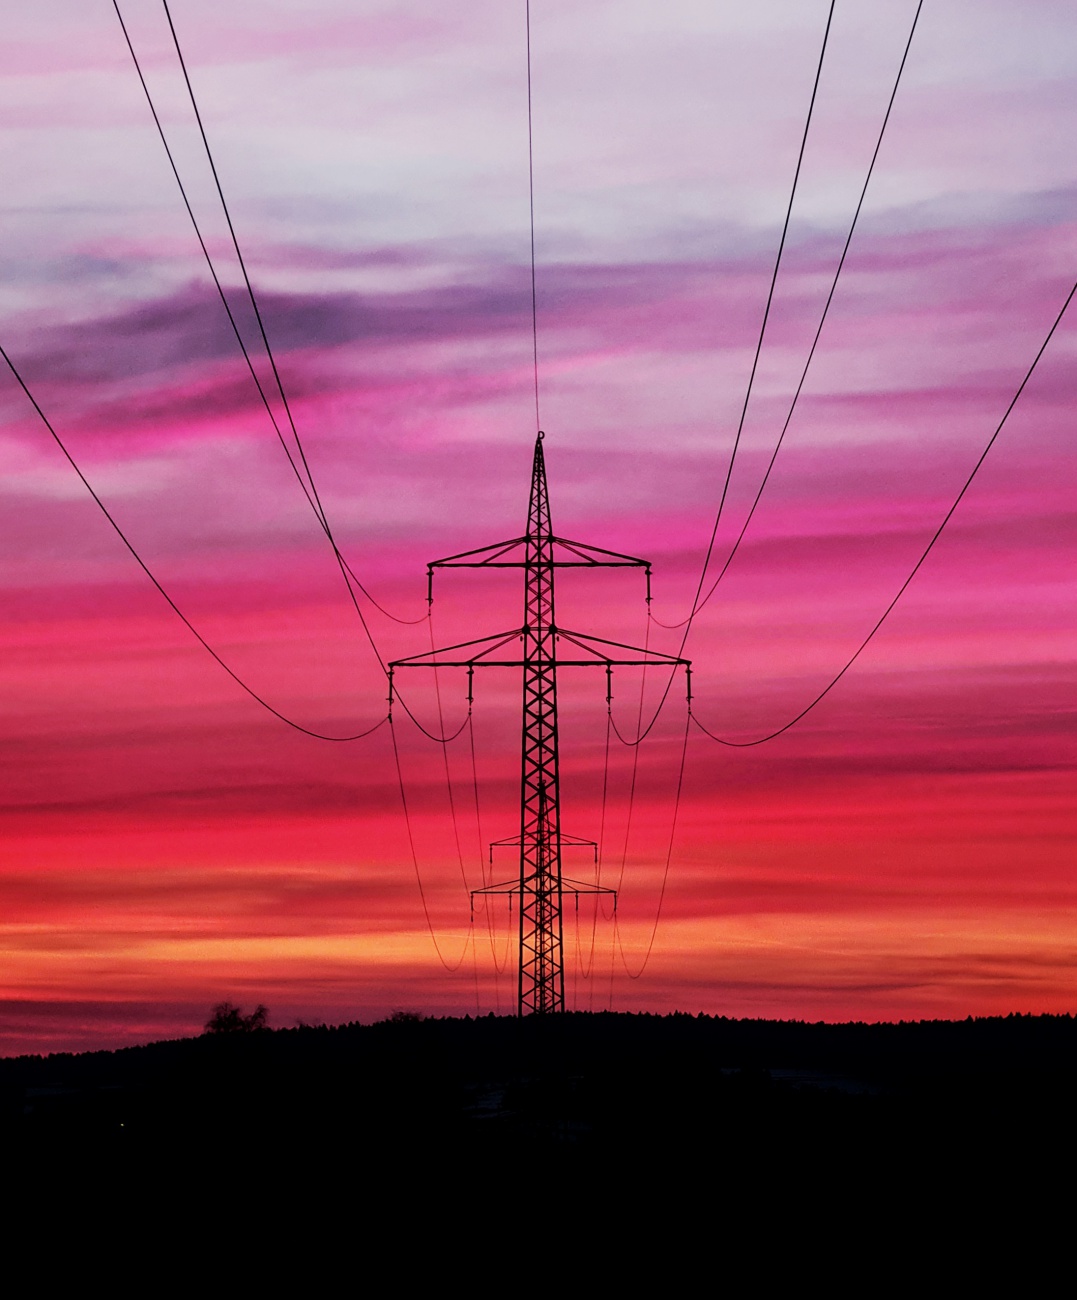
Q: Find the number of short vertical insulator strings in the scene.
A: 12